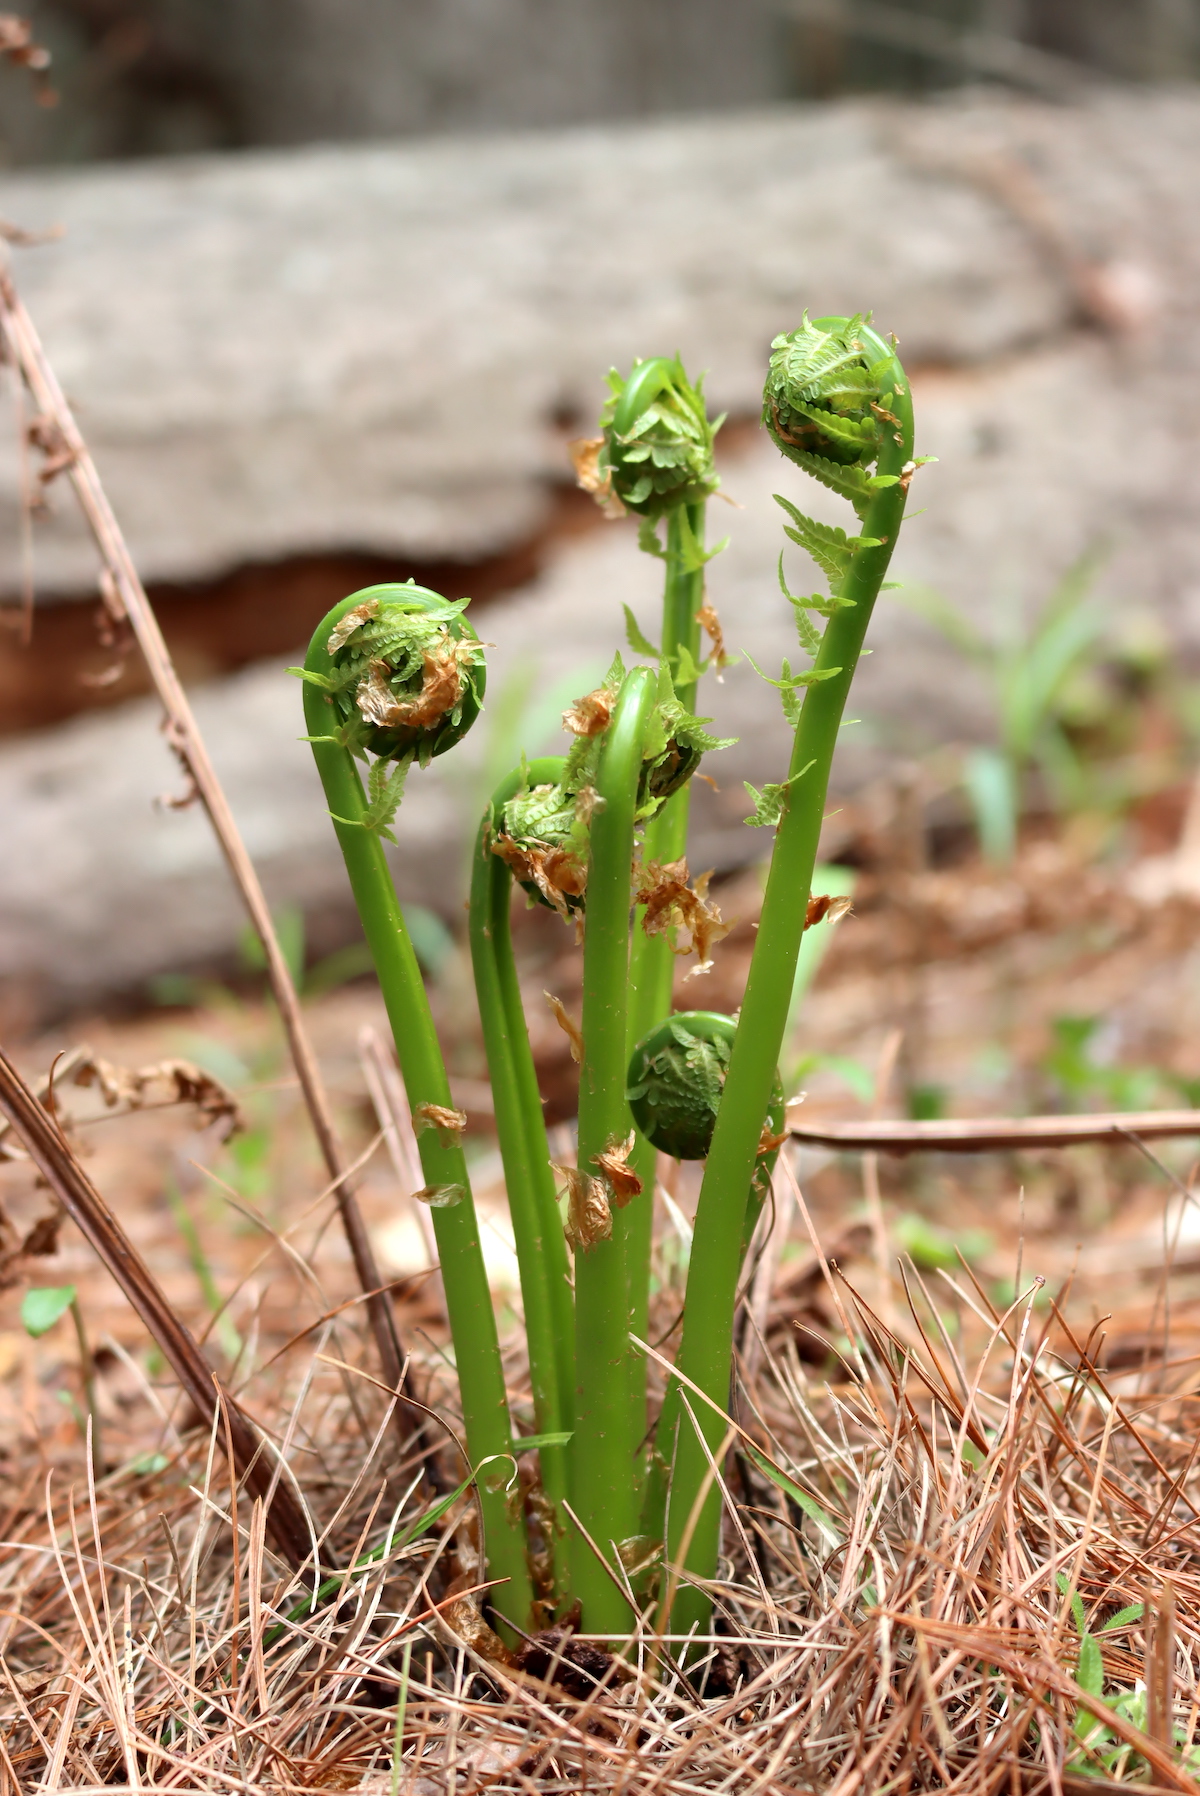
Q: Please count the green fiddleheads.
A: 6